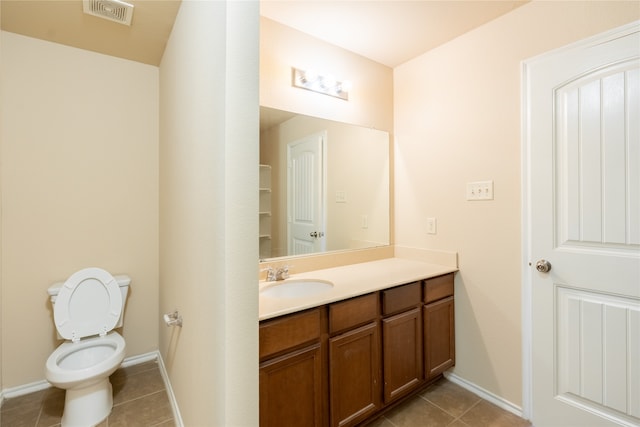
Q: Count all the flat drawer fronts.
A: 4